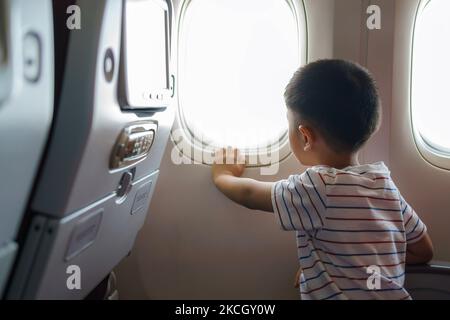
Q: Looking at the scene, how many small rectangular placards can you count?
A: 2